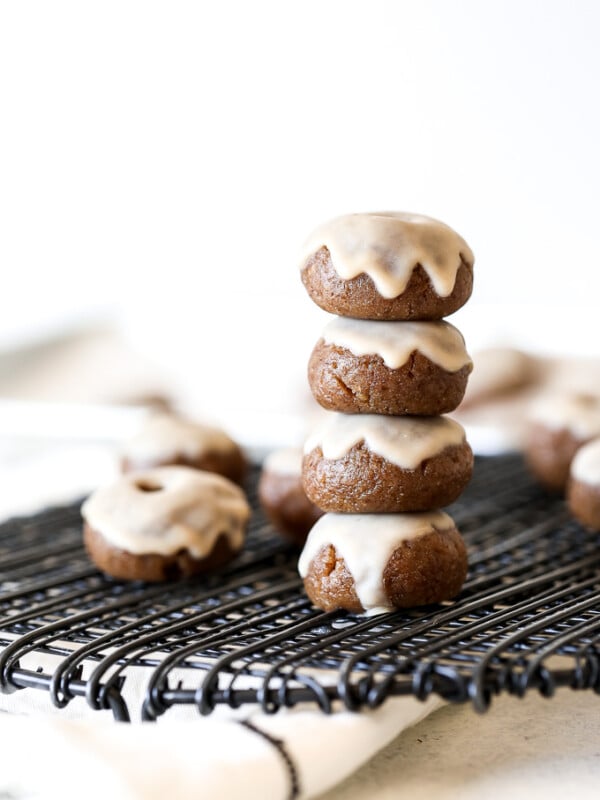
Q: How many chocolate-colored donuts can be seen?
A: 9